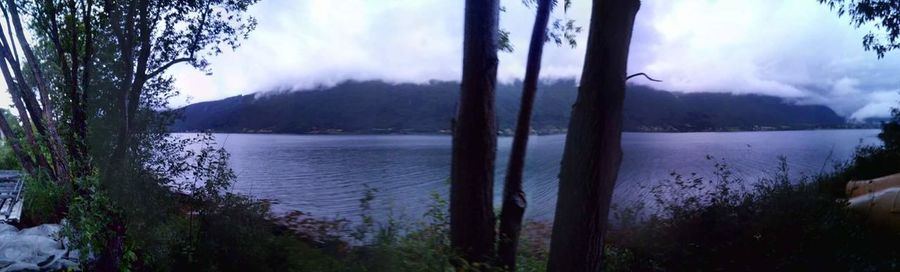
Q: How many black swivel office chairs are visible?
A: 0